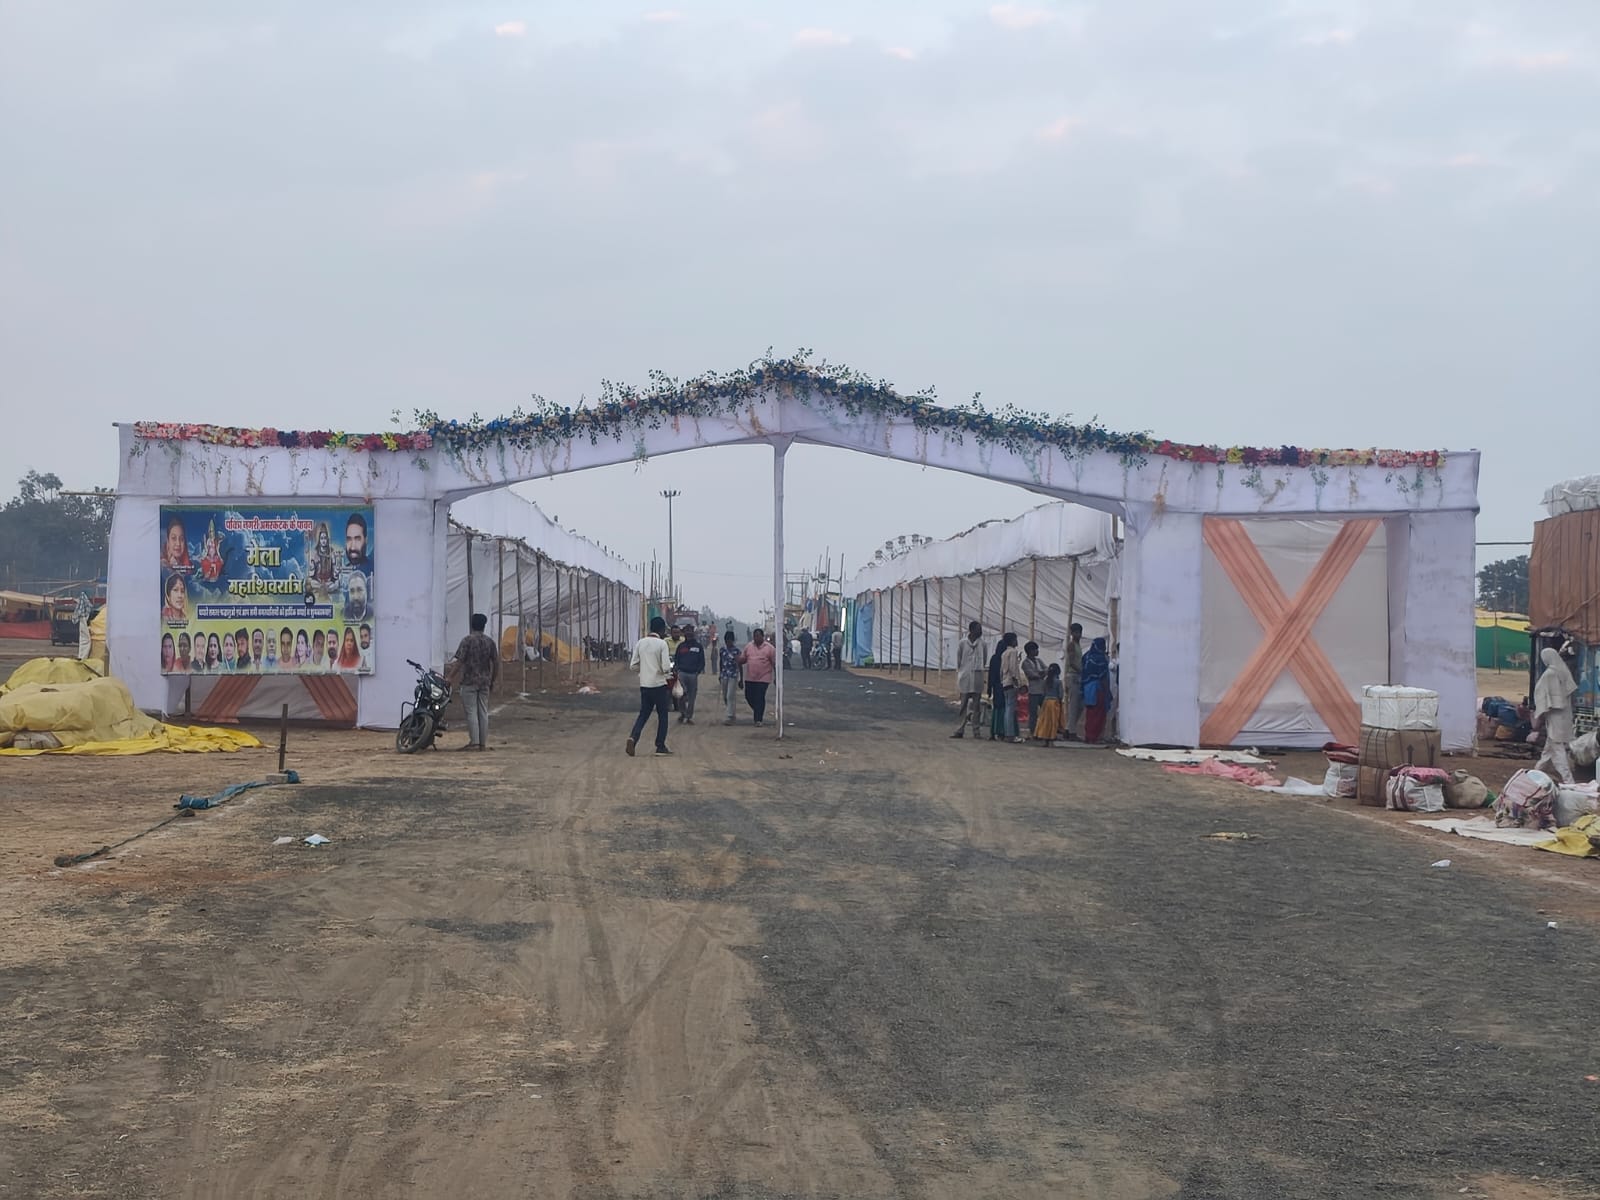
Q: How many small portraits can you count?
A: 14